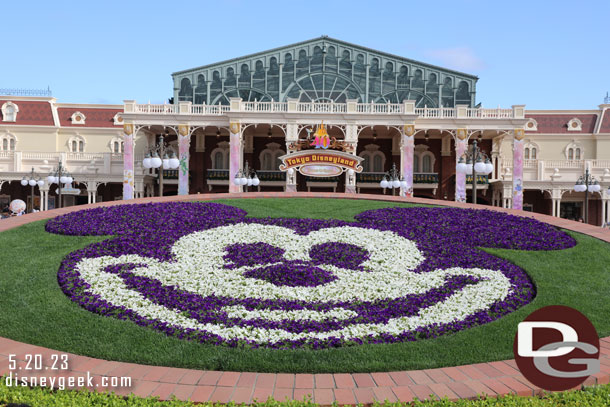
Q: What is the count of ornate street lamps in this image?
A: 7